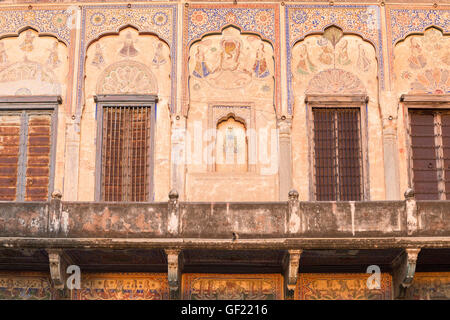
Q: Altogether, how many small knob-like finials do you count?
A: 4